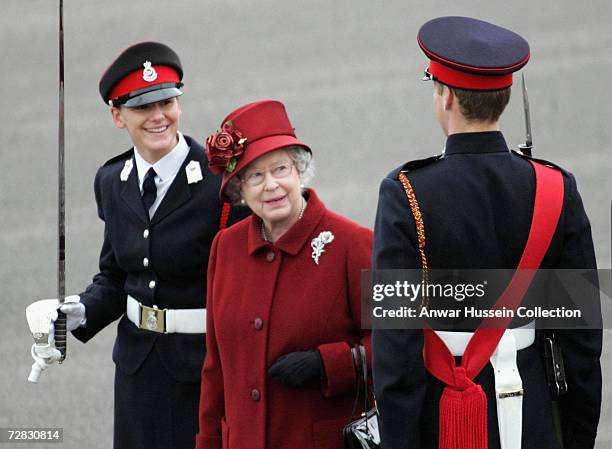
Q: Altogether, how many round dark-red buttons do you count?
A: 3